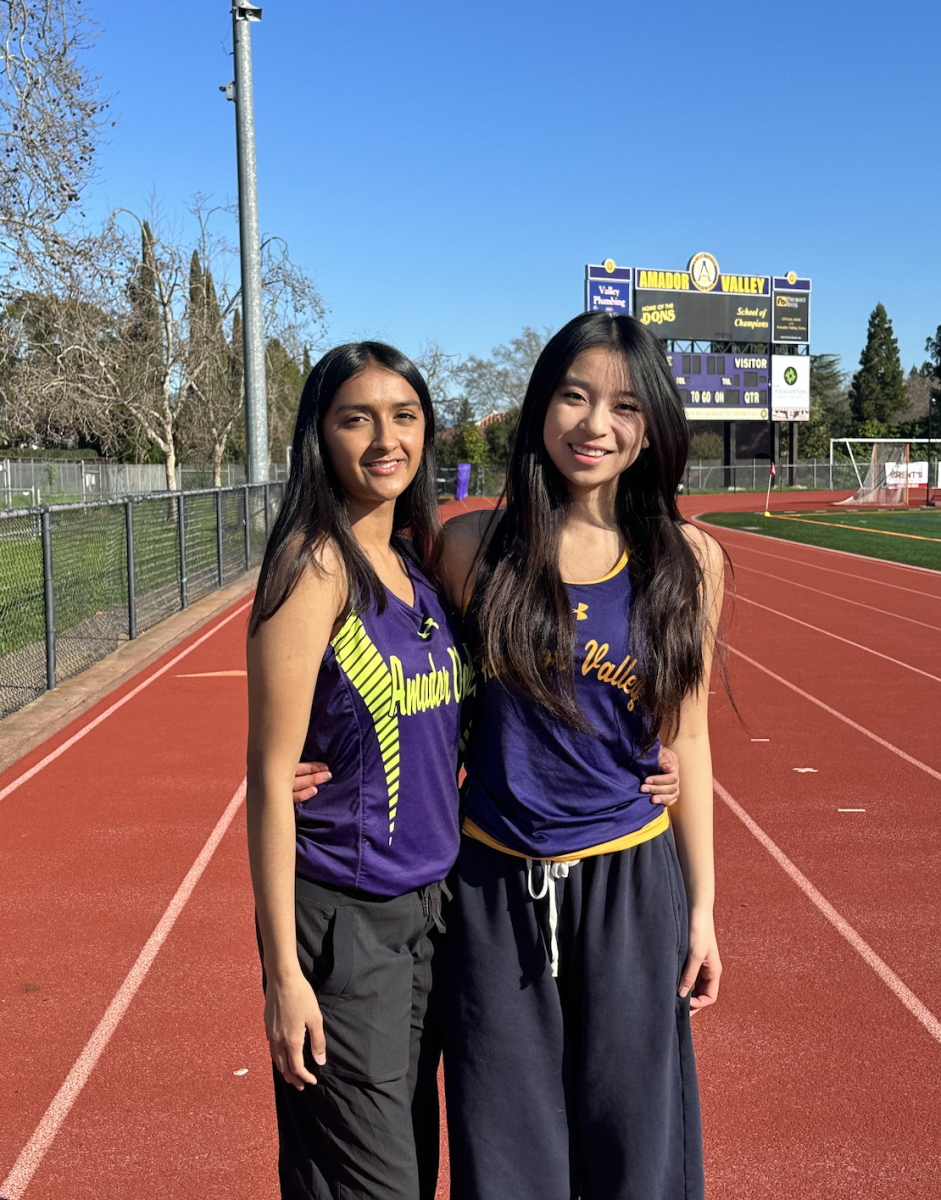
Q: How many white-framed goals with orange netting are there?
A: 0